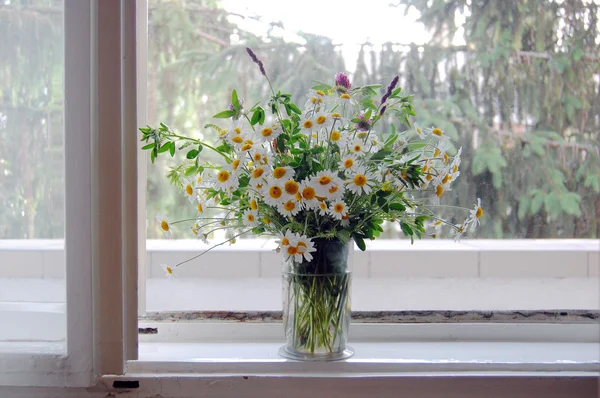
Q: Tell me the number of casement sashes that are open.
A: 1